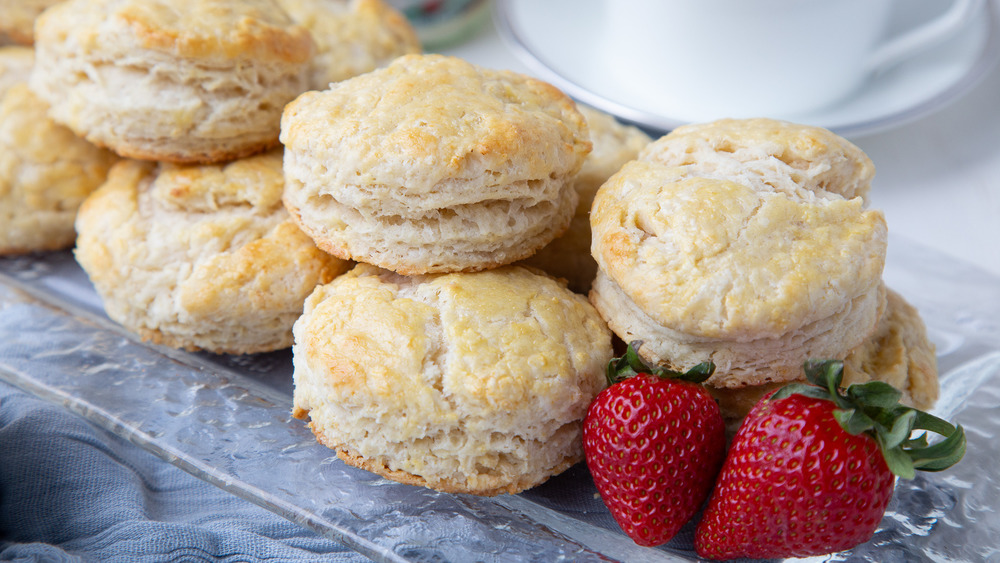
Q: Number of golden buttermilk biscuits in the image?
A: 10